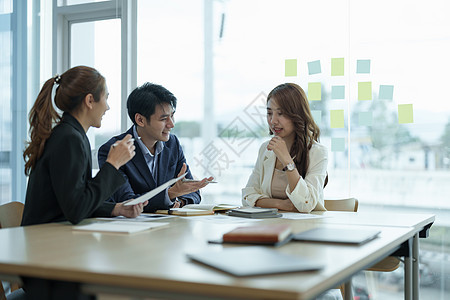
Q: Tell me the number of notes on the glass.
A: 13